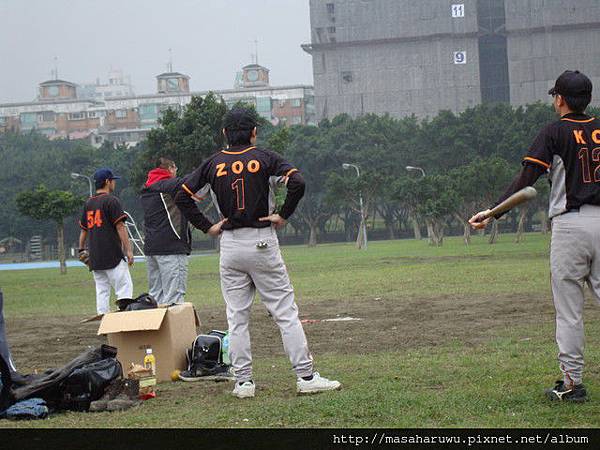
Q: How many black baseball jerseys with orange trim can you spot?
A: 3